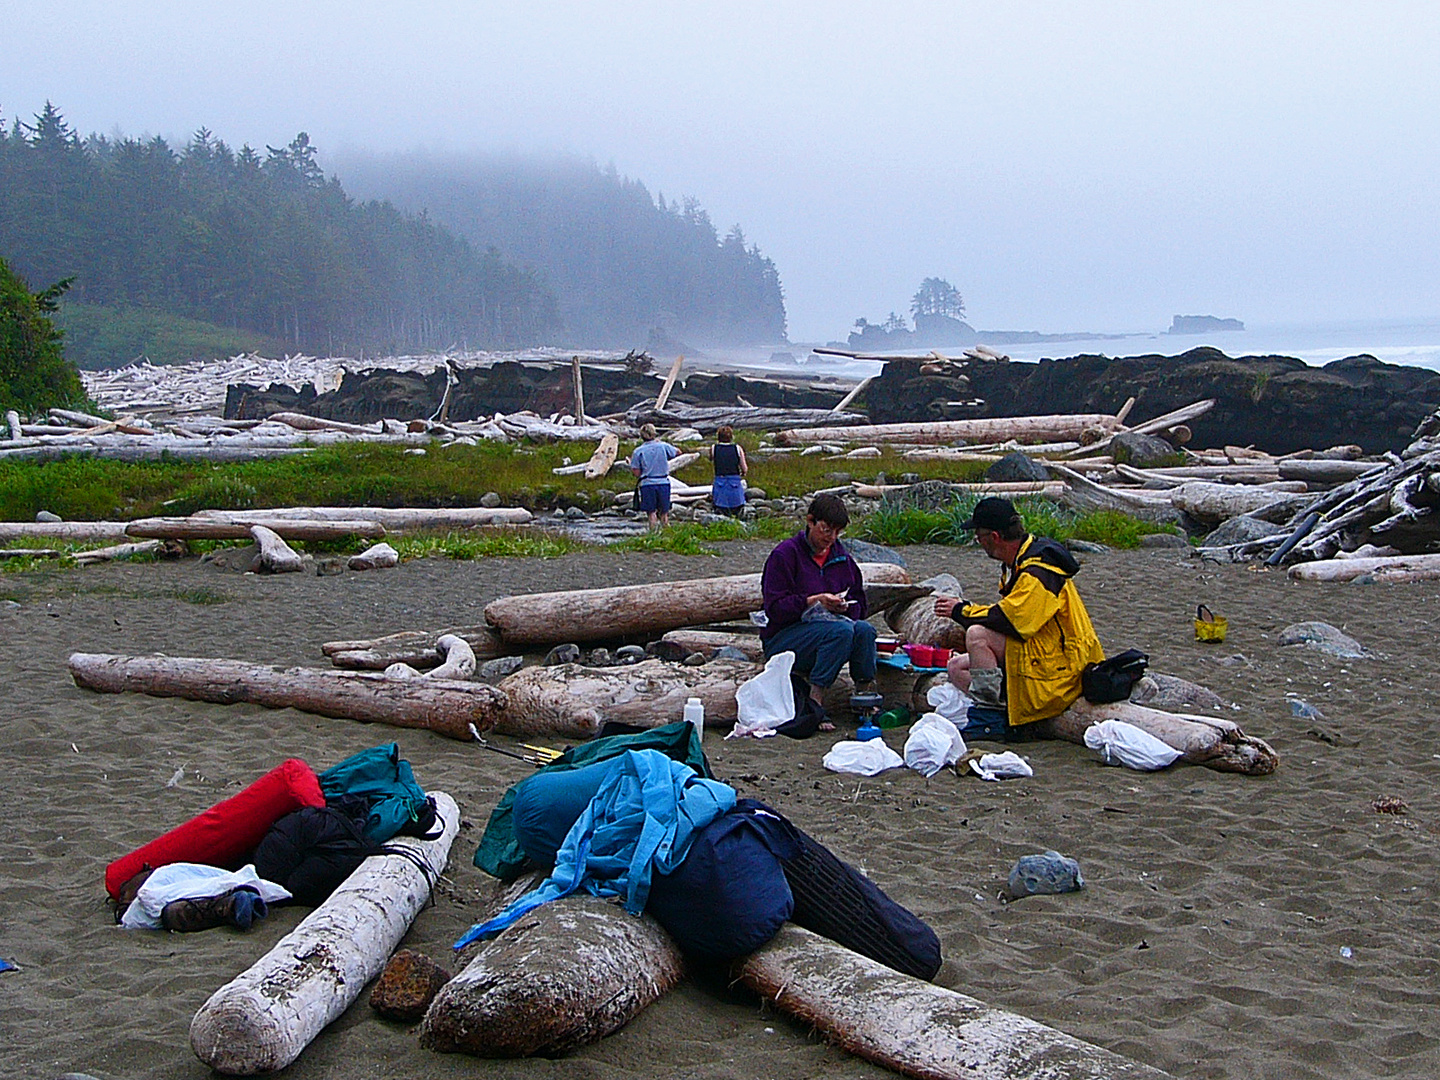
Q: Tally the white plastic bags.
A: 7